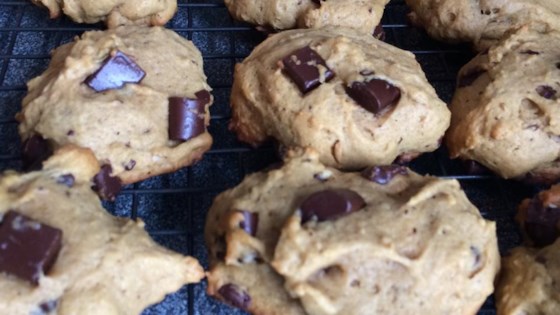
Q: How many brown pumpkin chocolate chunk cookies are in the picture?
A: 9